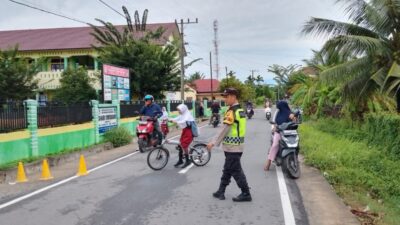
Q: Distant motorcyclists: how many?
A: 3